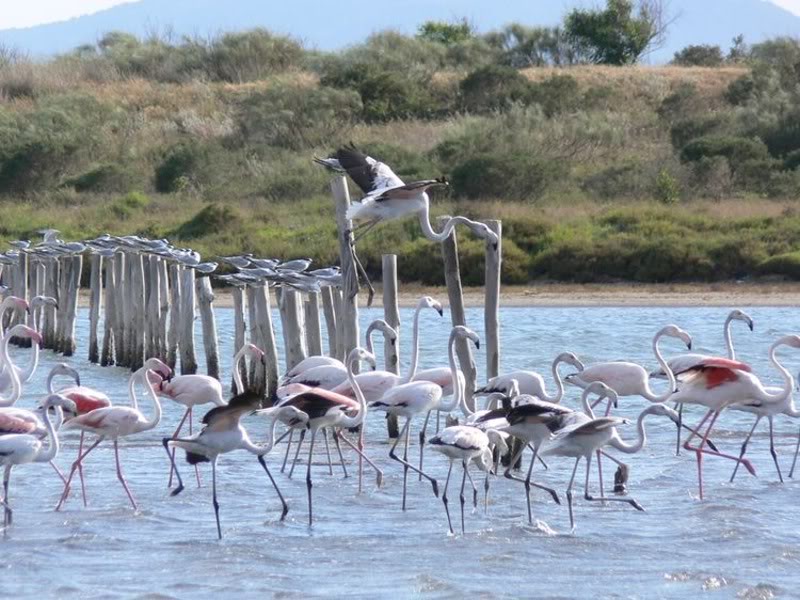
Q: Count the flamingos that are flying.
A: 1